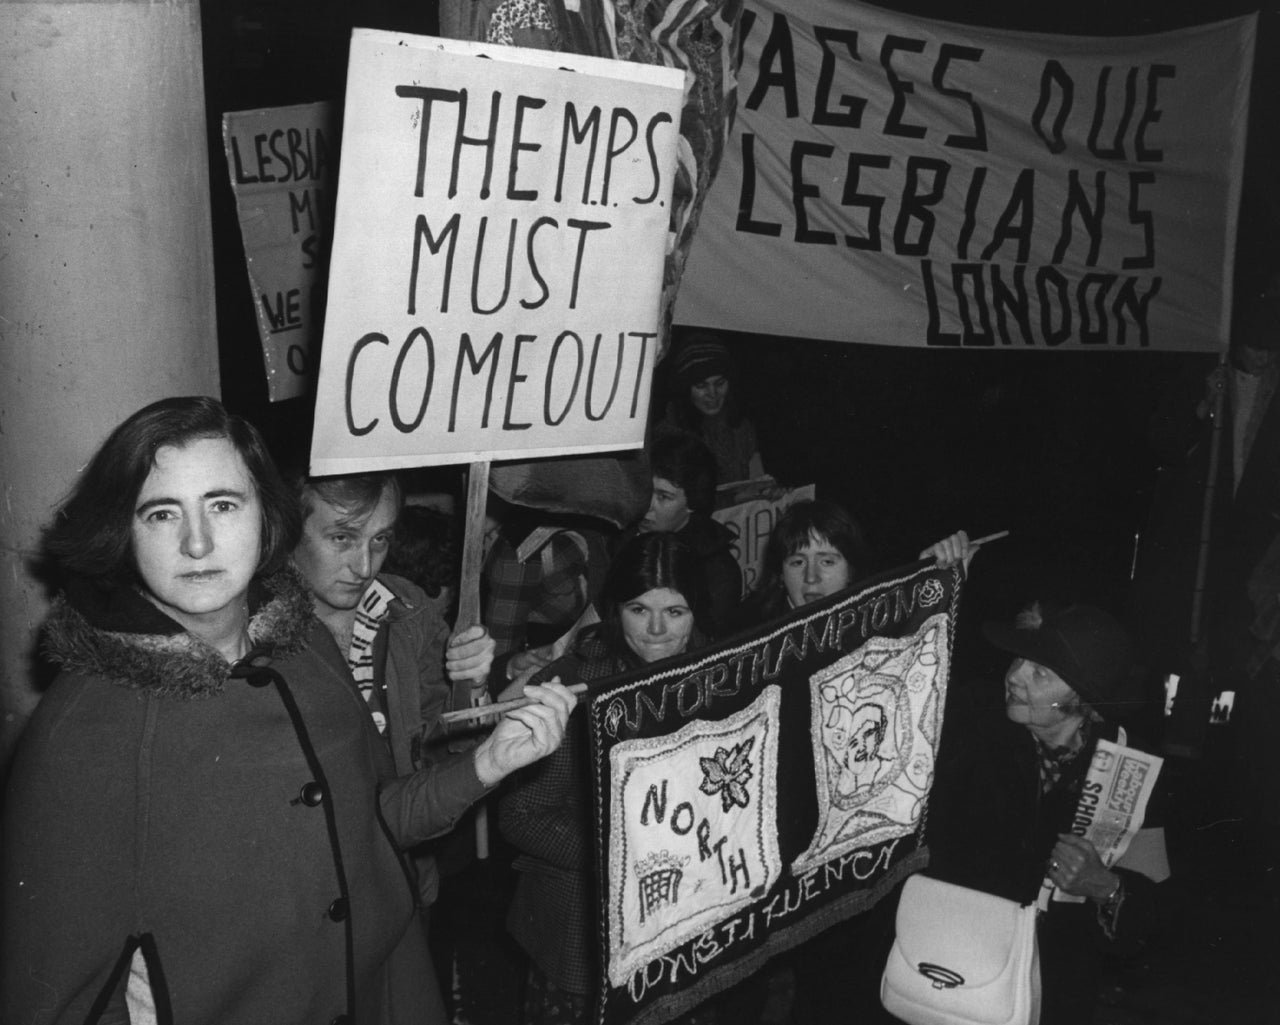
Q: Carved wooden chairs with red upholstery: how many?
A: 0